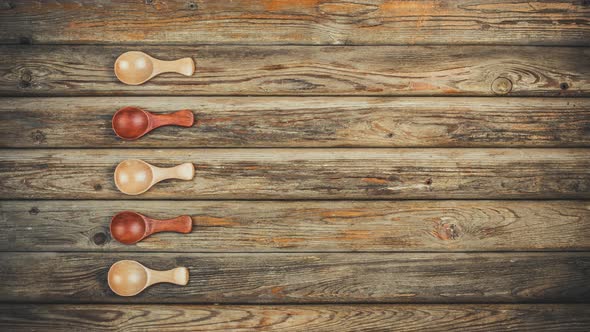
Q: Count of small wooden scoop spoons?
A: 5